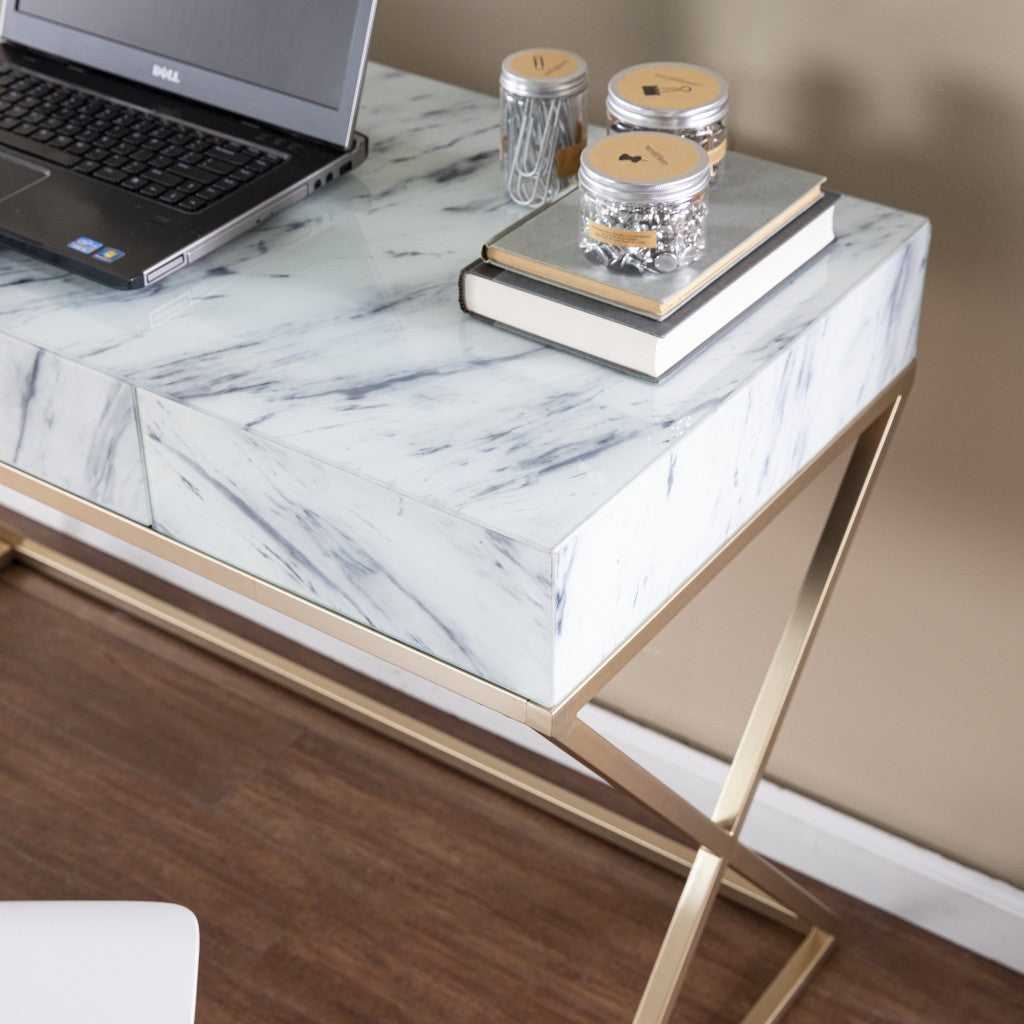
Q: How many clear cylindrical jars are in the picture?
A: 3